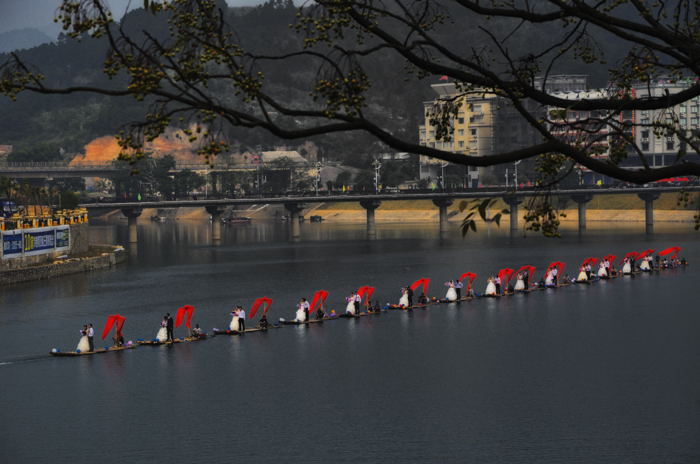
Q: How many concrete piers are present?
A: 8